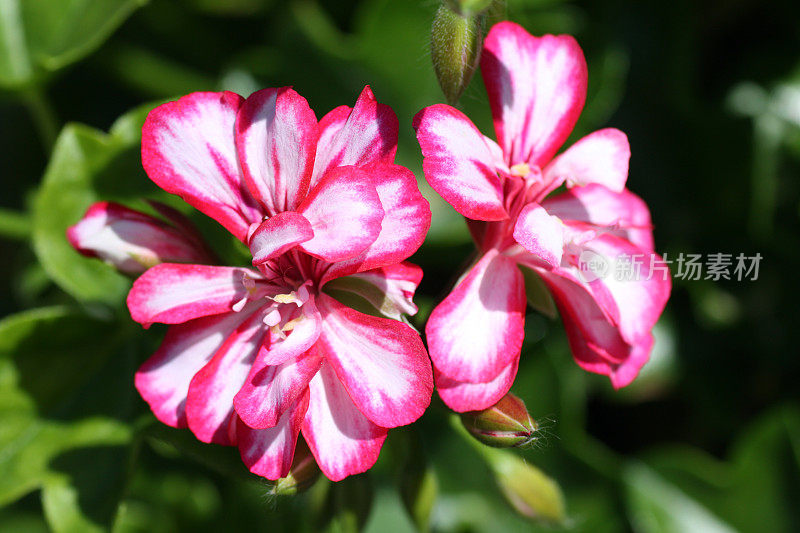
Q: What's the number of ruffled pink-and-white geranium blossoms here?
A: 2